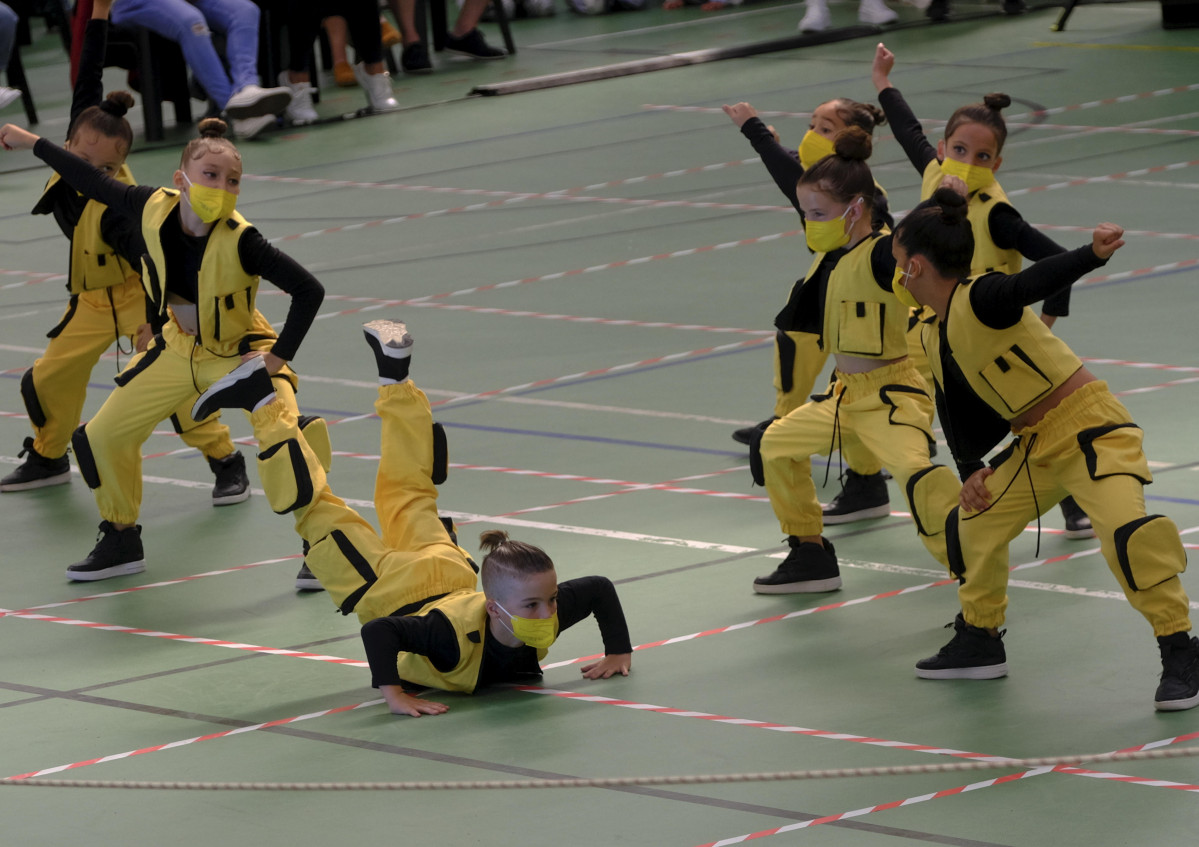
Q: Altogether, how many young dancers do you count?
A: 7